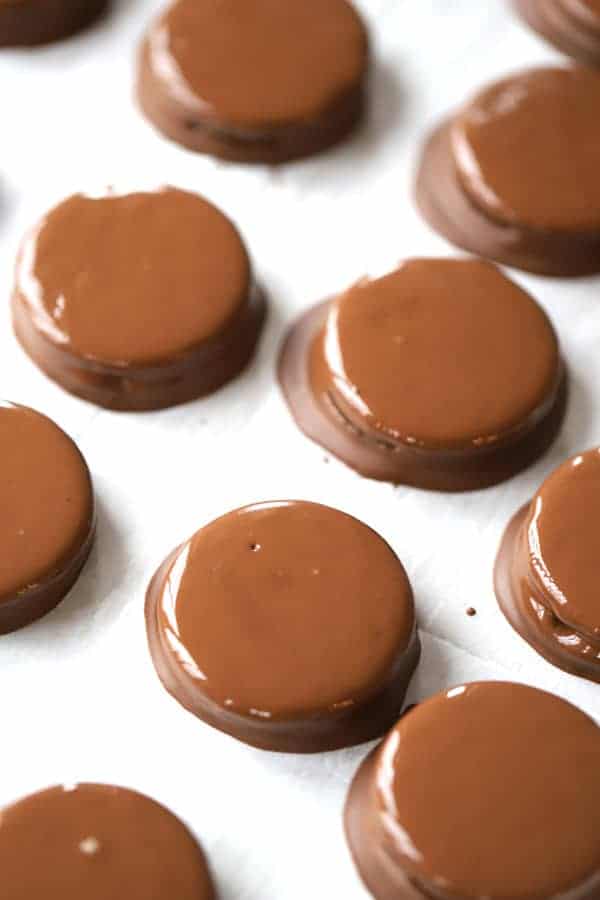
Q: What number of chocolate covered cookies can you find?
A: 11